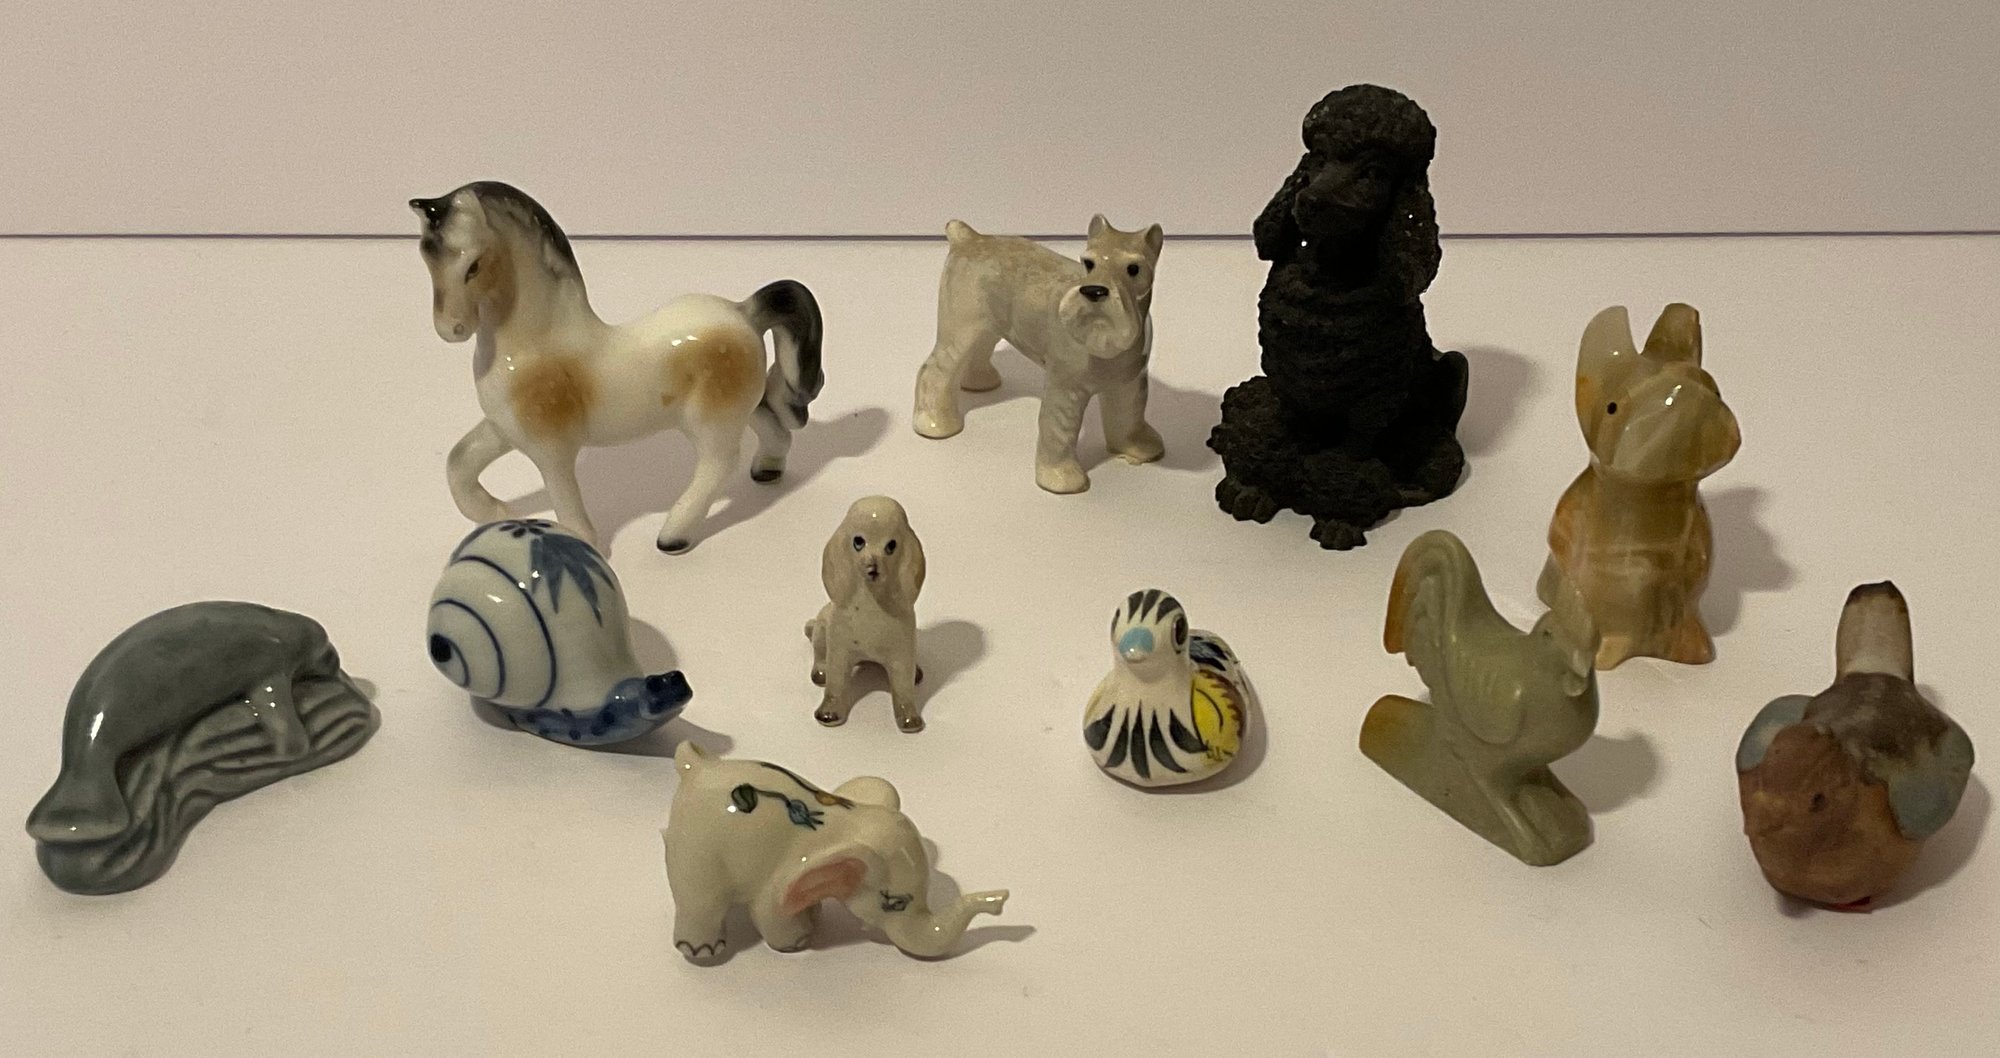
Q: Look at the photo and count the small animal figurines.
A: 11